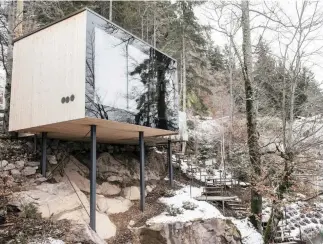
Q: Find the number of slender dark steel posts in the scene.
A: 4